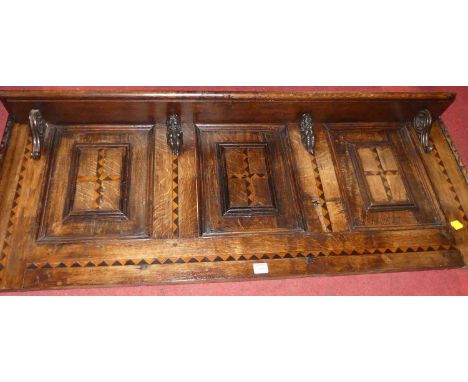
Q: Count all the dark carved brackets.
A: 4